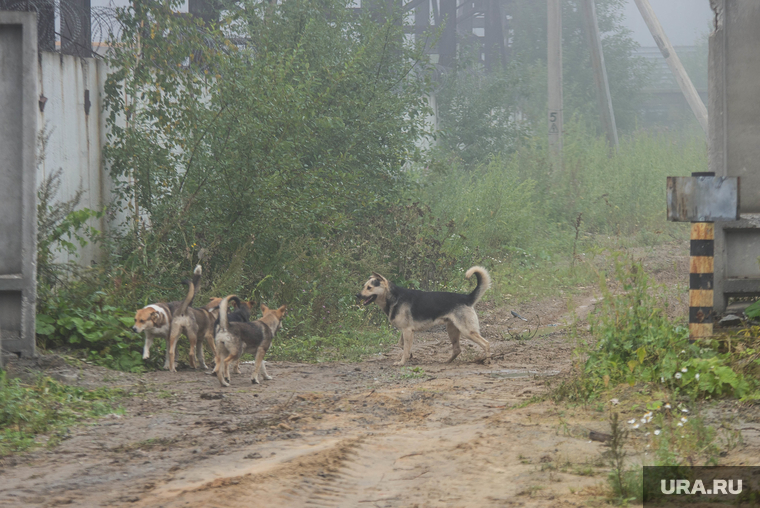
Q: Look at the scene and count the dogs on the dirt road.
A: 5